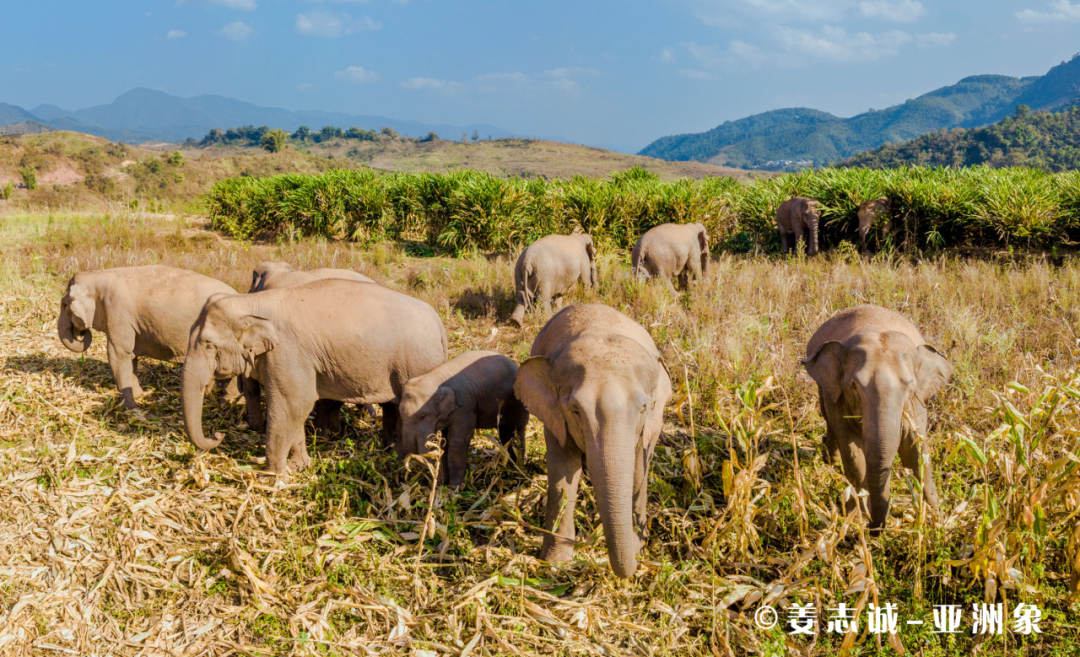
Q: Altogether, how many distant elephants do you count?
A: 4